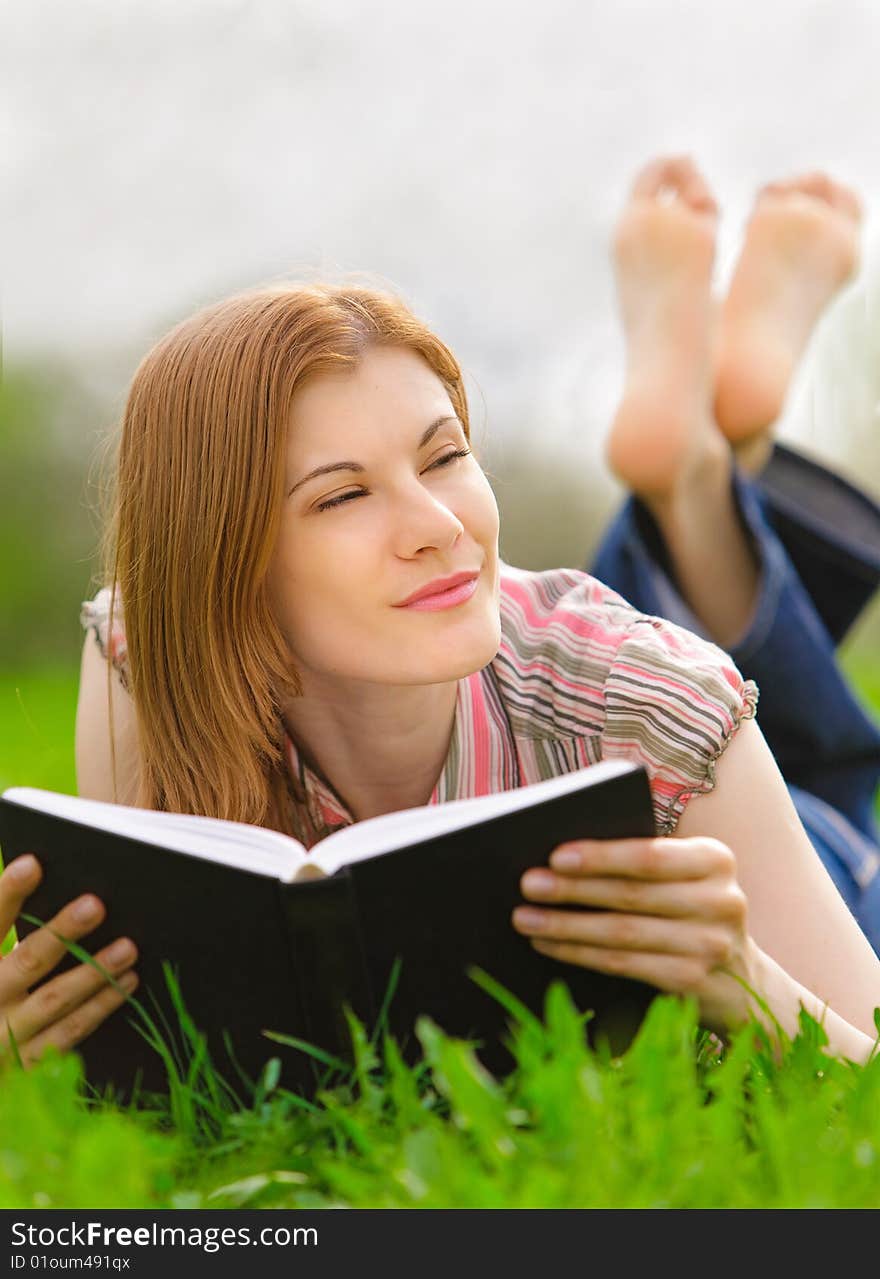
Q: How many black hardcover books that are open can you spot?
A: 1